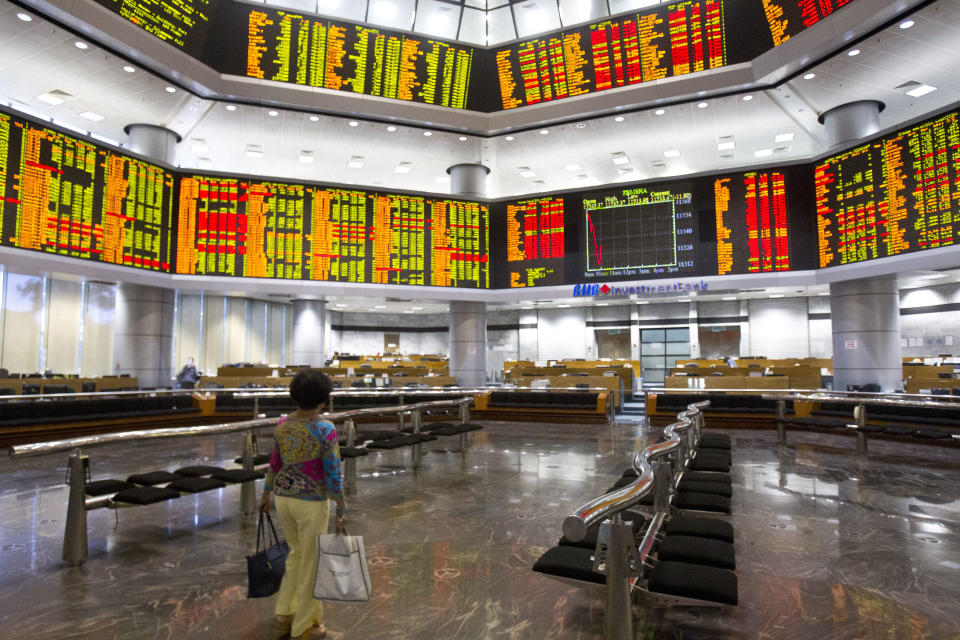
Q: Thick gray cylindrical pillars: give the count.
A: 4